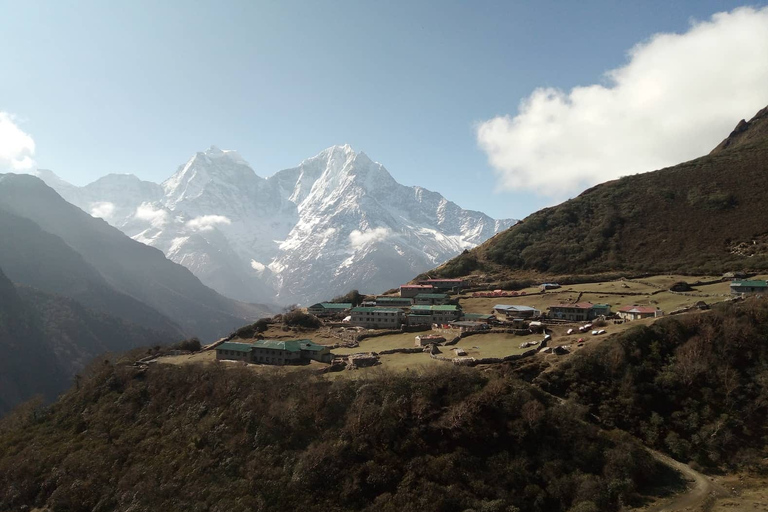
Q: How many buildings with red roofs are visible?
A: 4